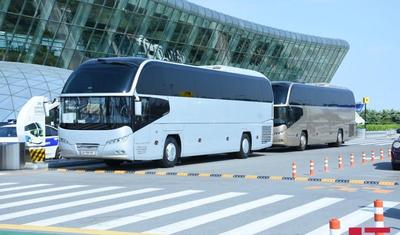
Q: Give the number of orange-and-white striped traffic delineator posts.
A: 11